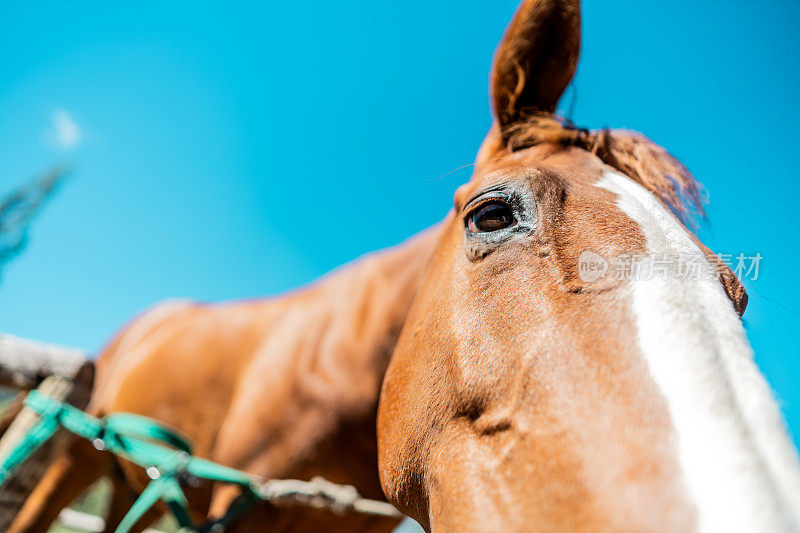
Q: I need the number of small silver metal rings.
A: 2